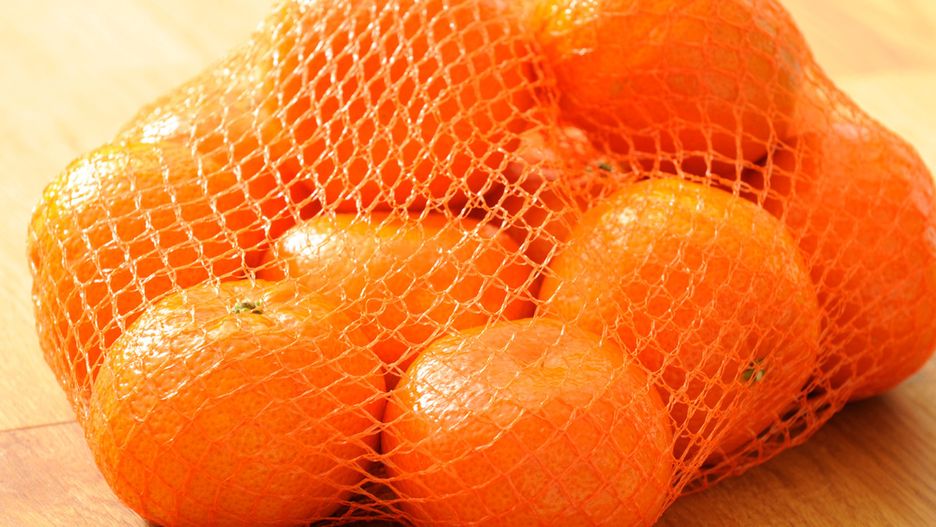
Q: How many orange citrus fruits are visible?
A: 10